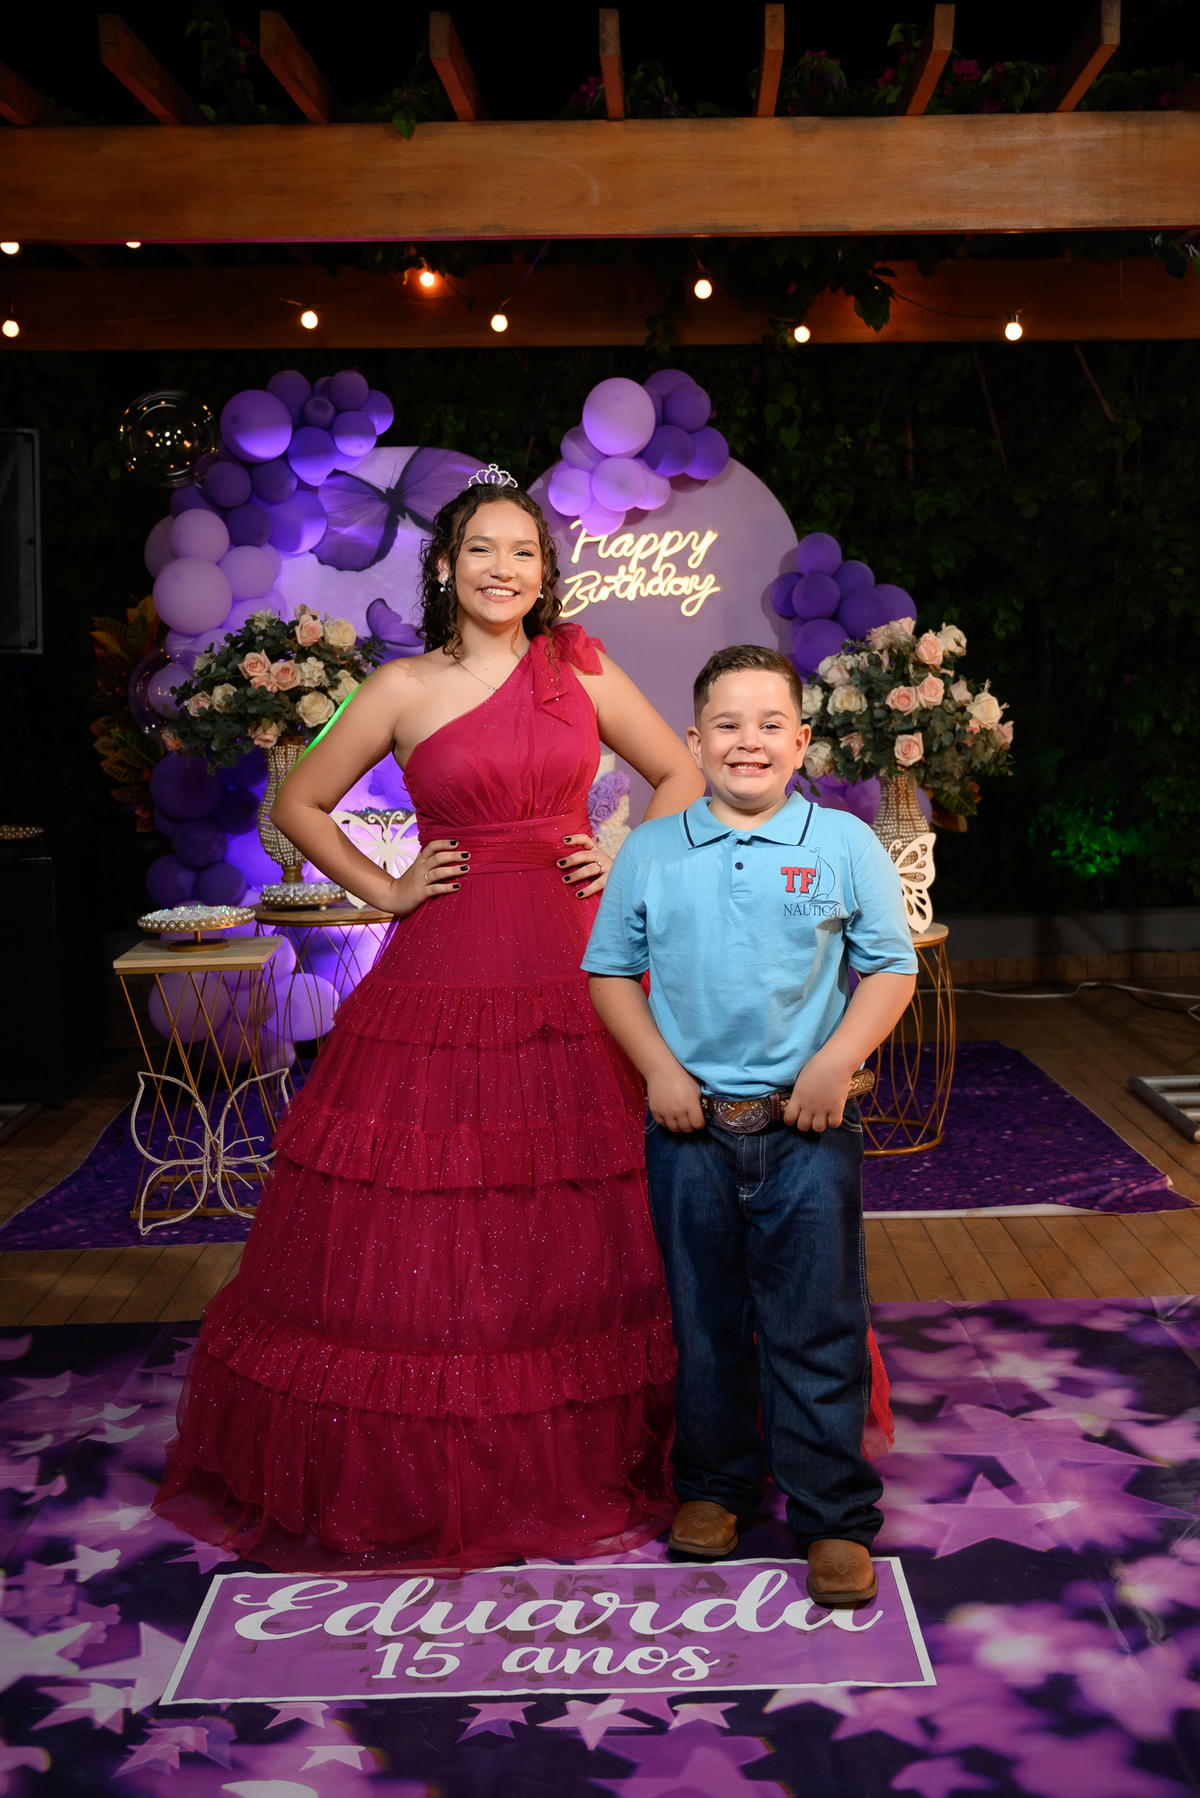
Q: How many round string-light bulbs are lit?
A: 9